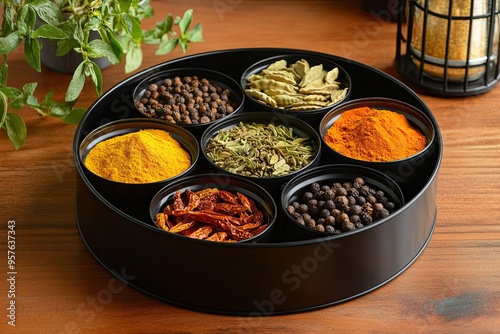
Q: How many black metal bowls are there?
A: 7